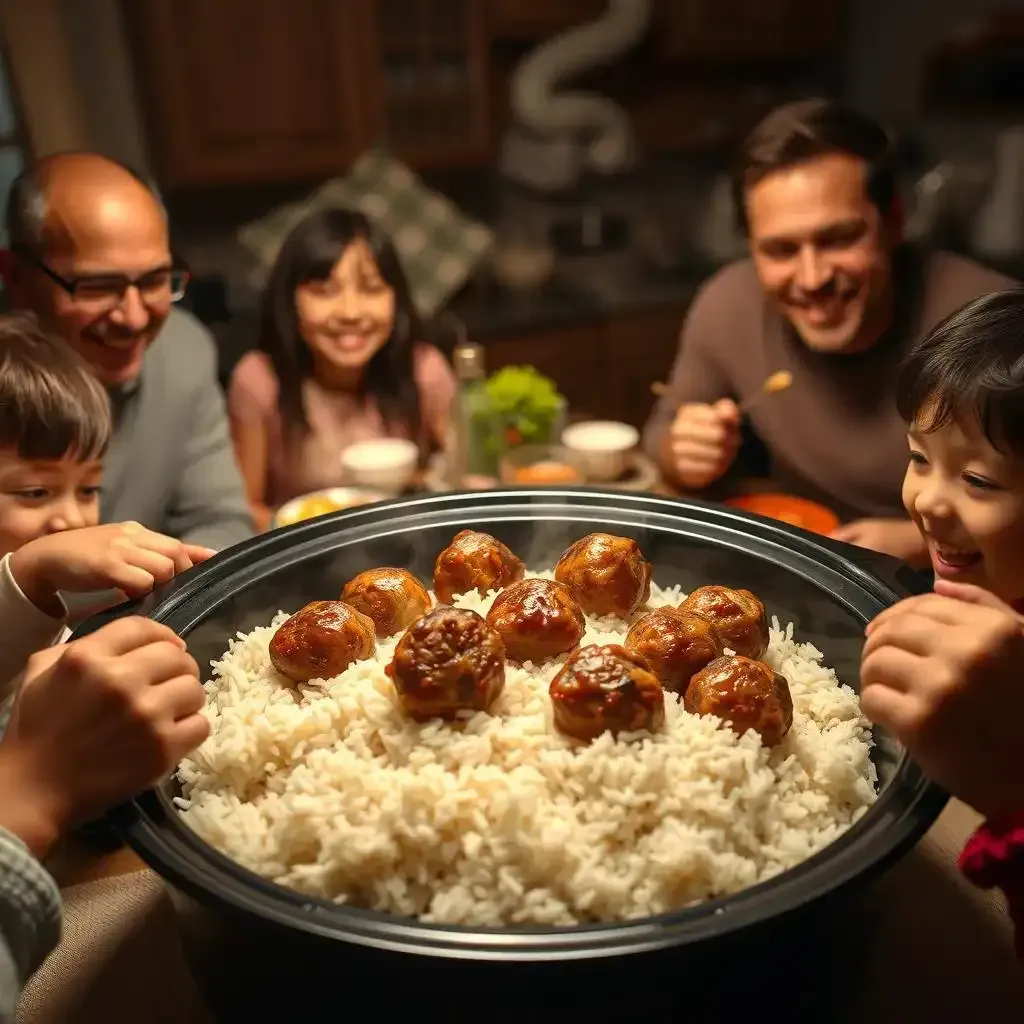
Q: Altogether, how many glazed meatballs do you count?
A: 10